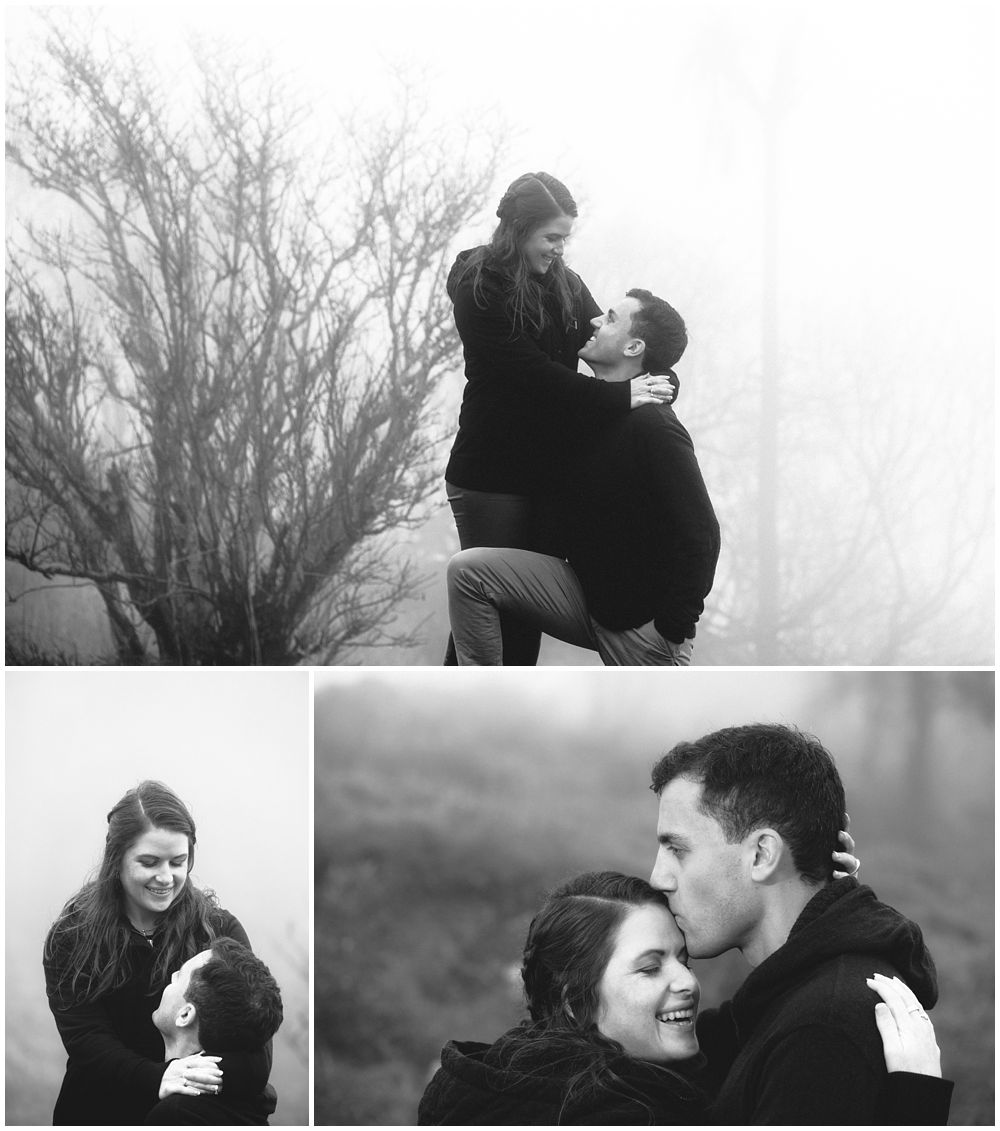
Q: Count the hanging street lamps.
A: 0